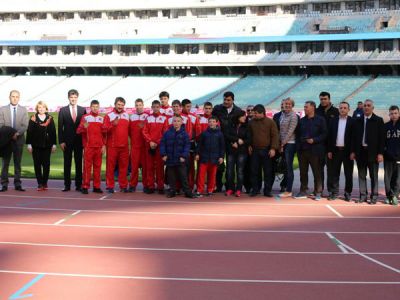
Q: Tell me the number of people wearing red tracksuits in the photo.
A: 8